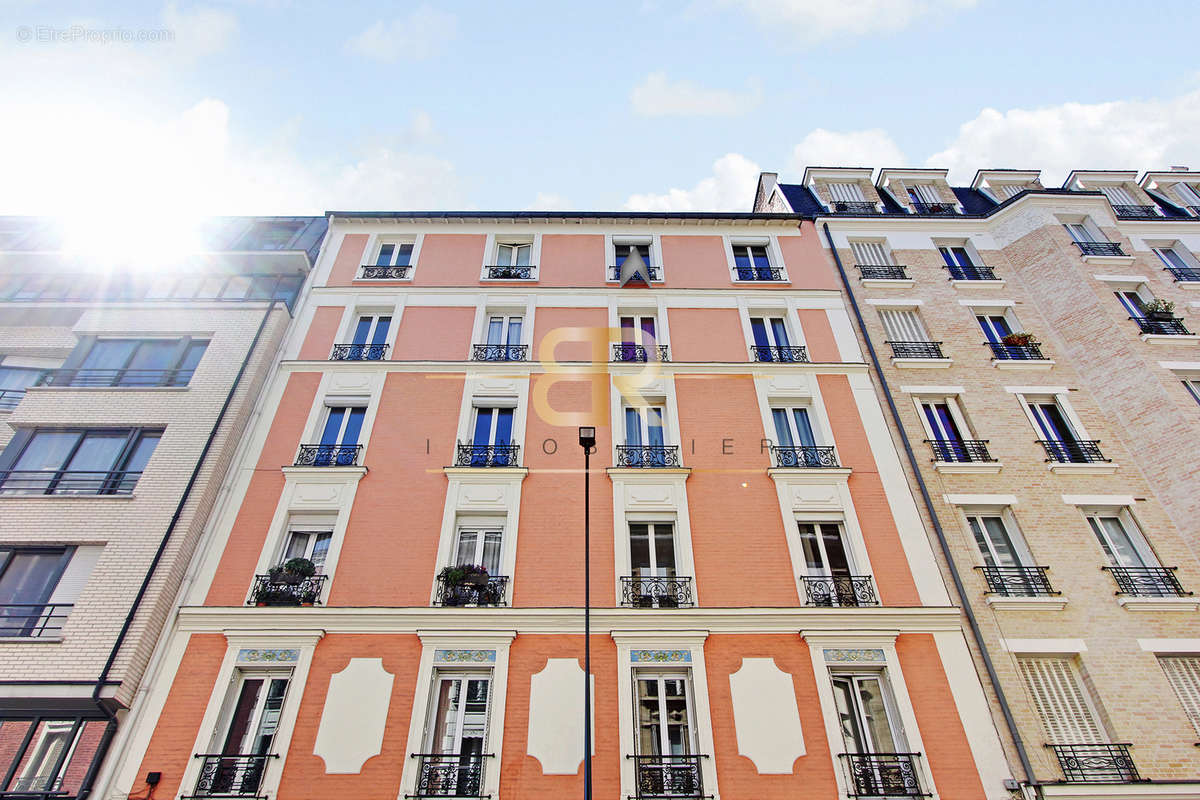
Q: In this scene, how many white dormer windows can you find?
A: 5